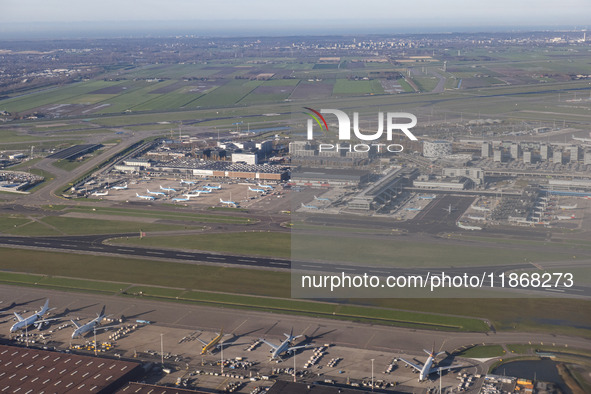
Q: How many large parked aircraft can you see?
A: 5